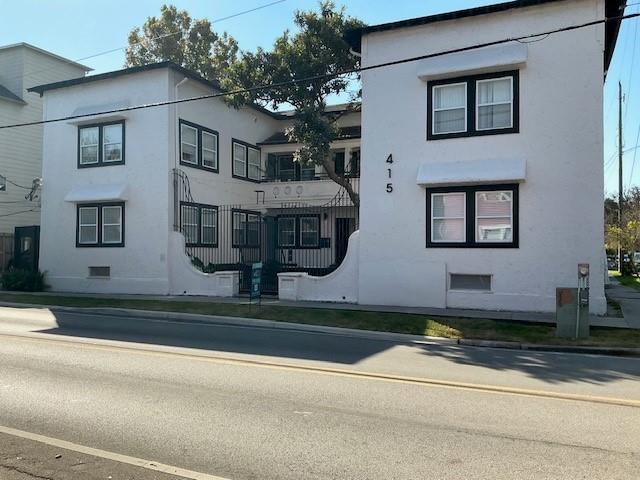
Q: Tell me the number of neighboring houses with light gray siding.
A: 1